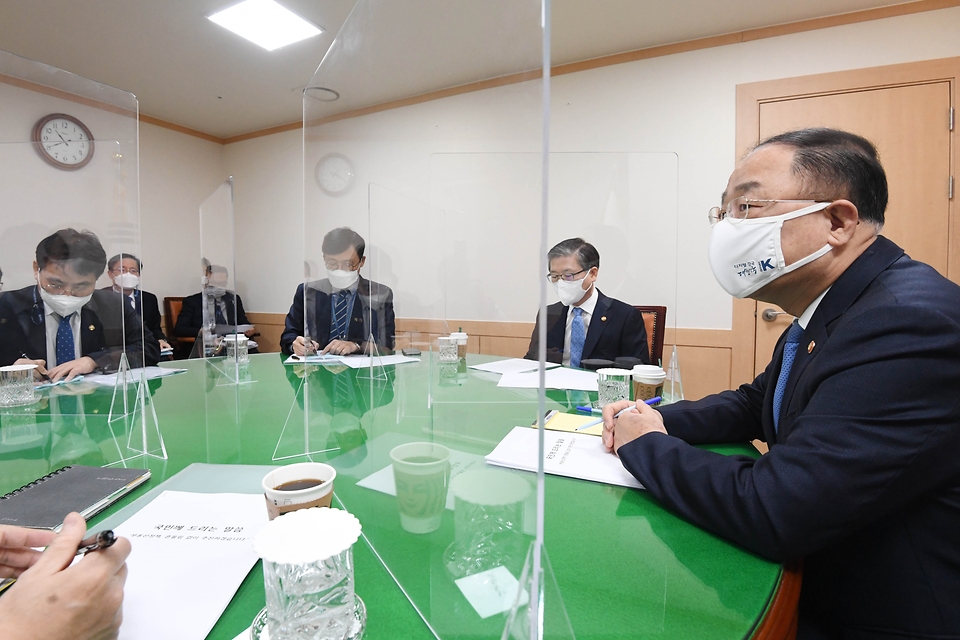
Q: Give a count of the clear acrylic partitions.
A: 6